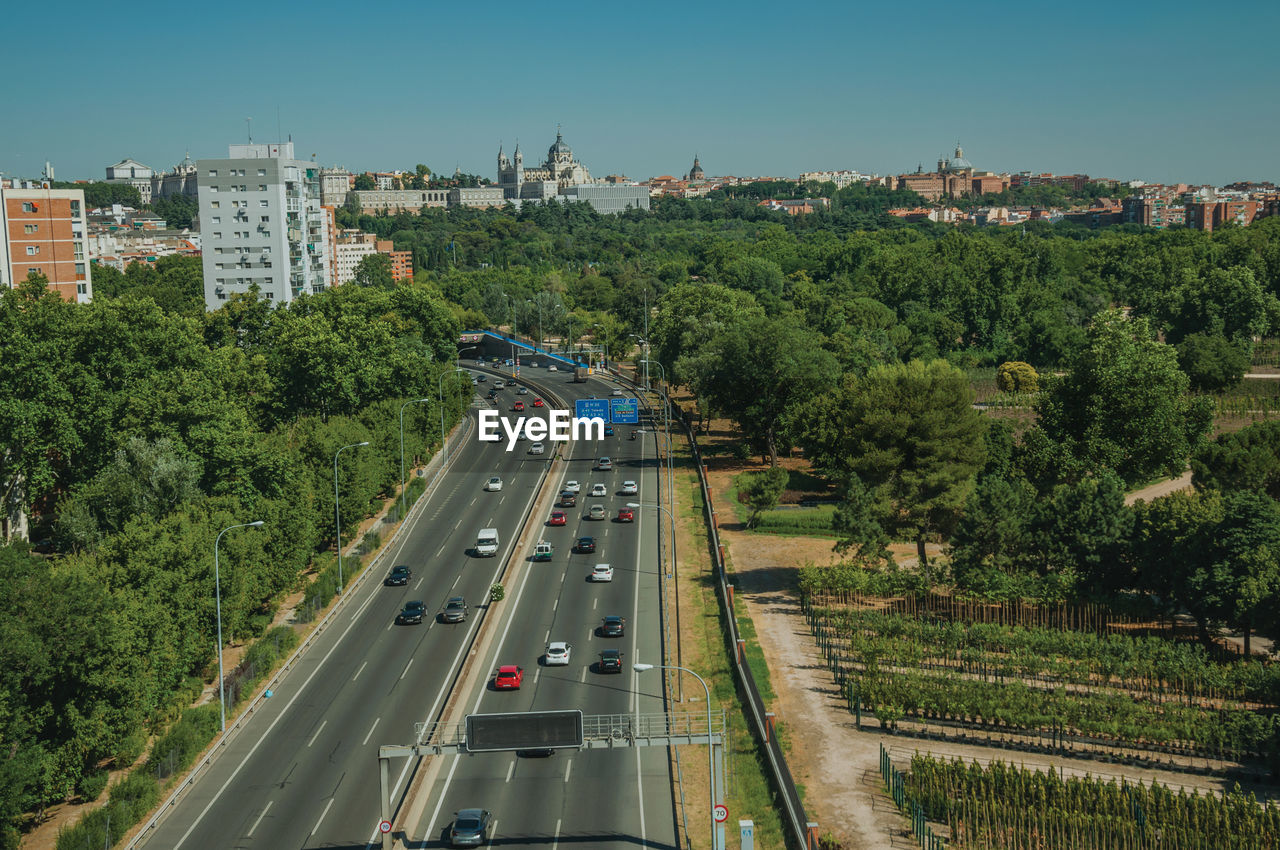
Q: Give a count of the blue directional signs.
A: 2